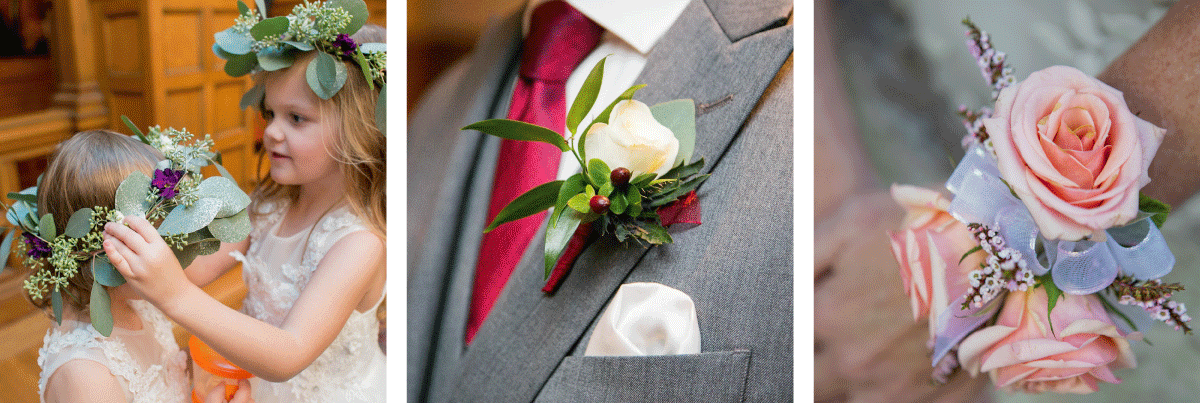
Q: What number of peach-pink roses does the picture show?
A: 3